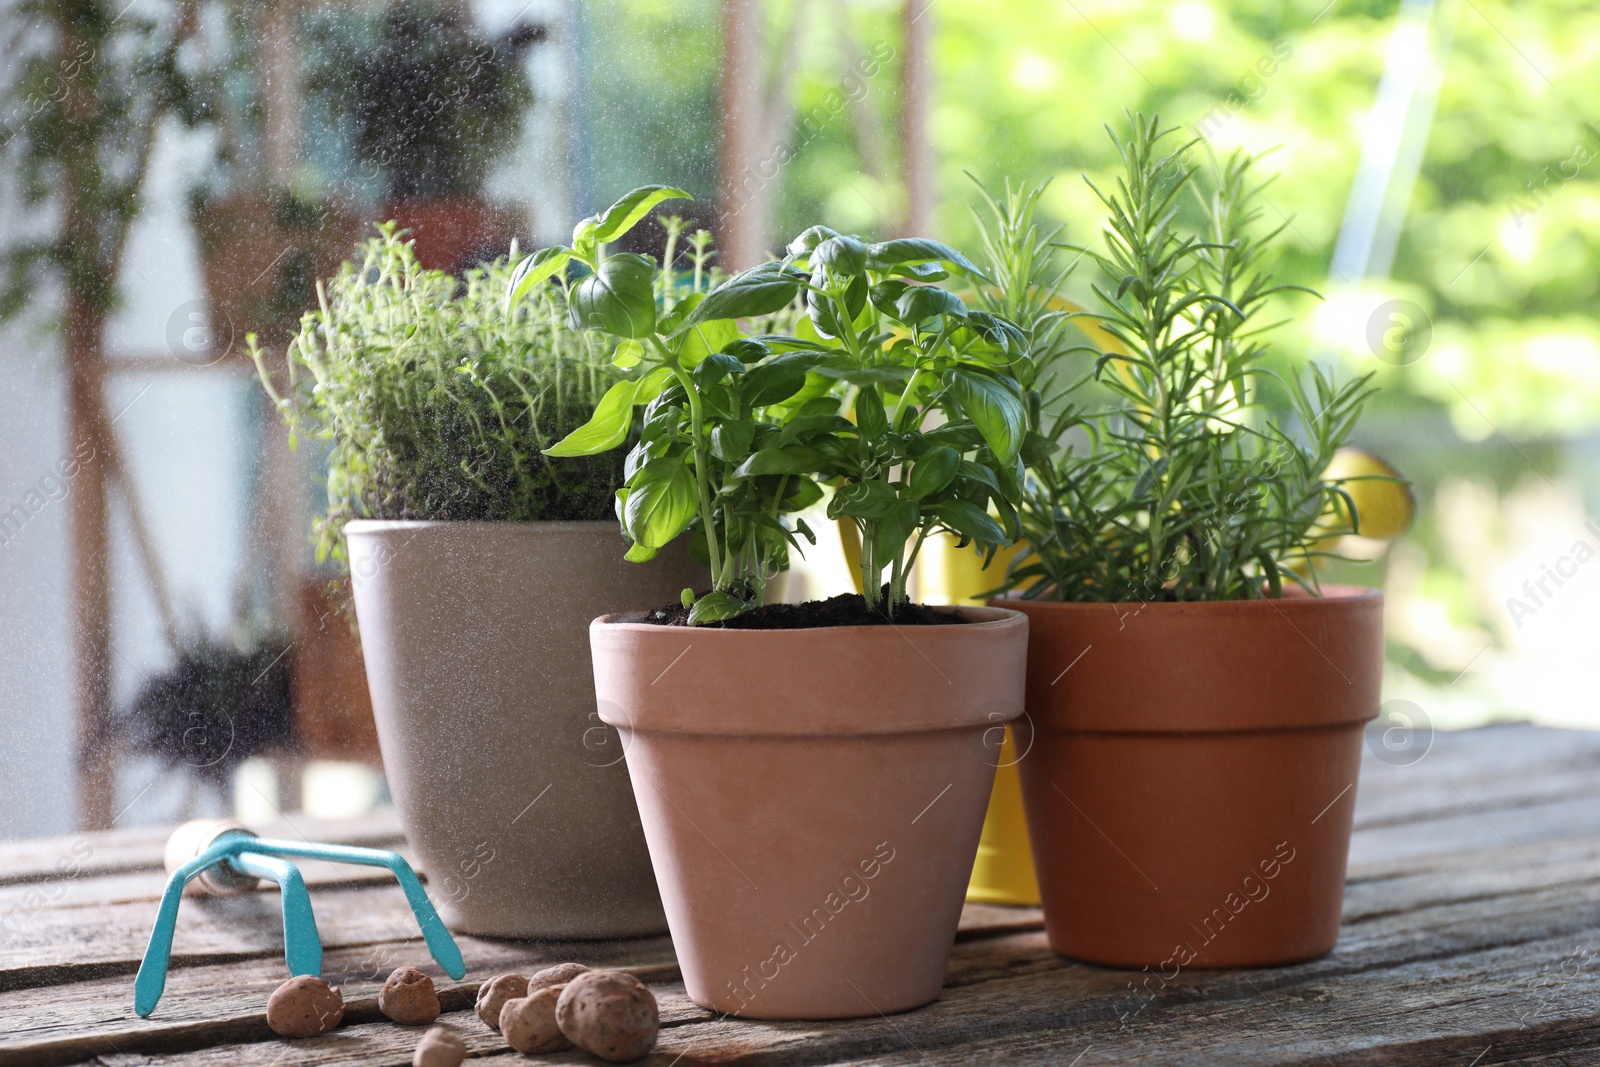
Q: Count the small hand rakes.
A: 1